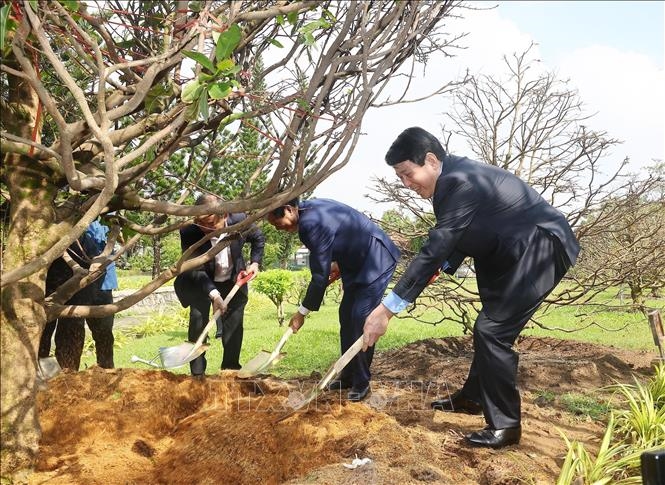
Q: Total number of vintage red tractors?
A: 0